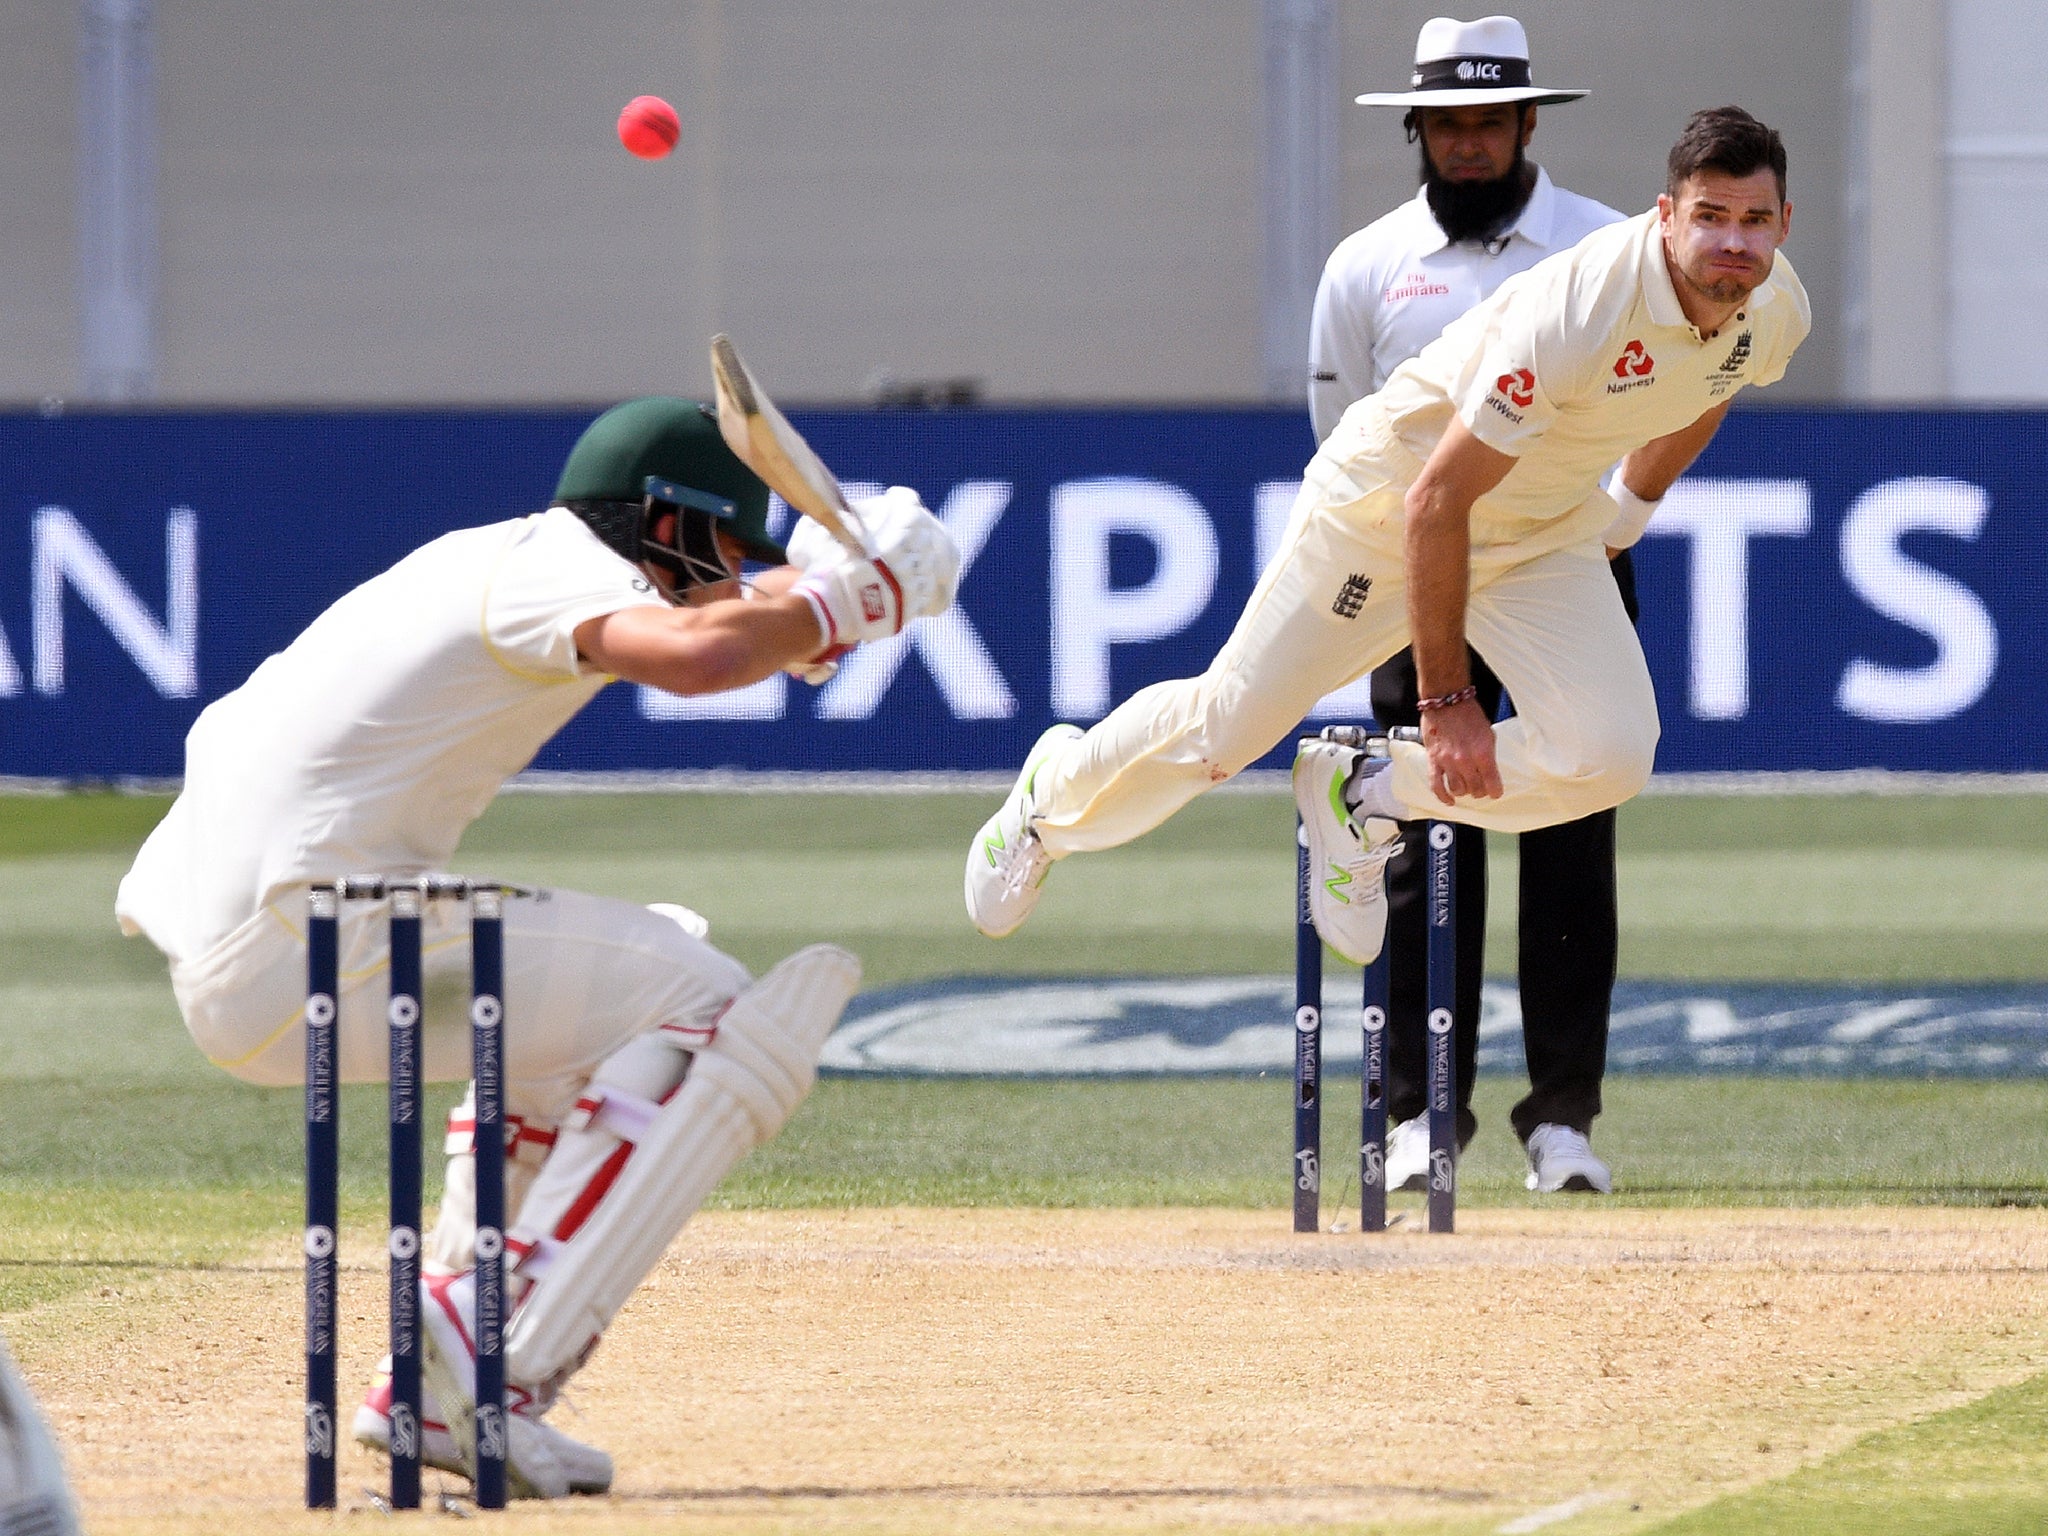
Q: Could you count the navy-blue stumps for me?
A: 6